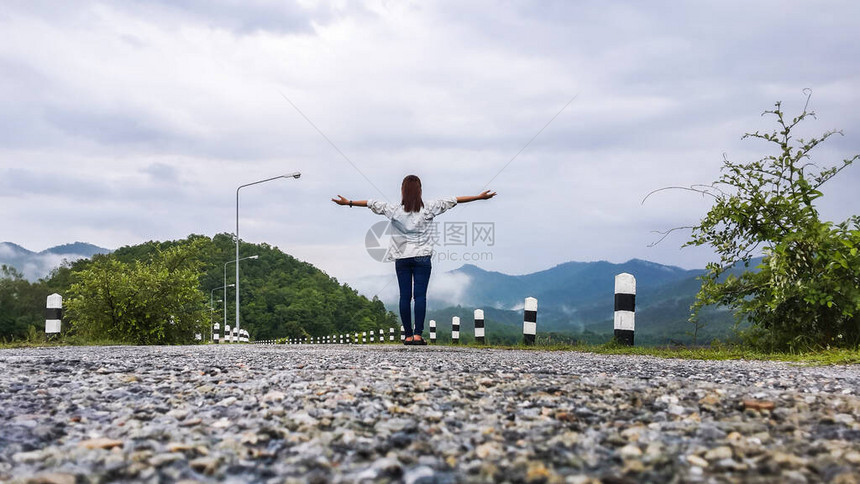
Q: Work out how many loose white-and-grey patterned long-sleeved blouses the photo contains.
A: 1